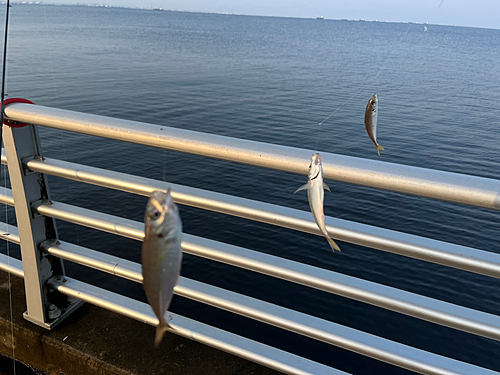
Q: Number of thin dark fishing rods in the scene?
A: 1